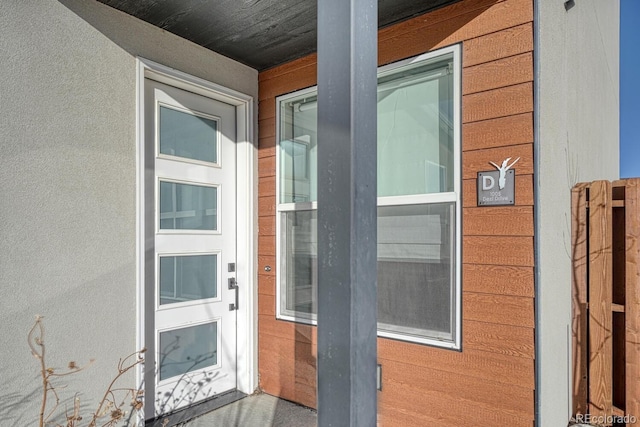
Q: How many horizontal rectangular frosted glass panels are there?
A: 4